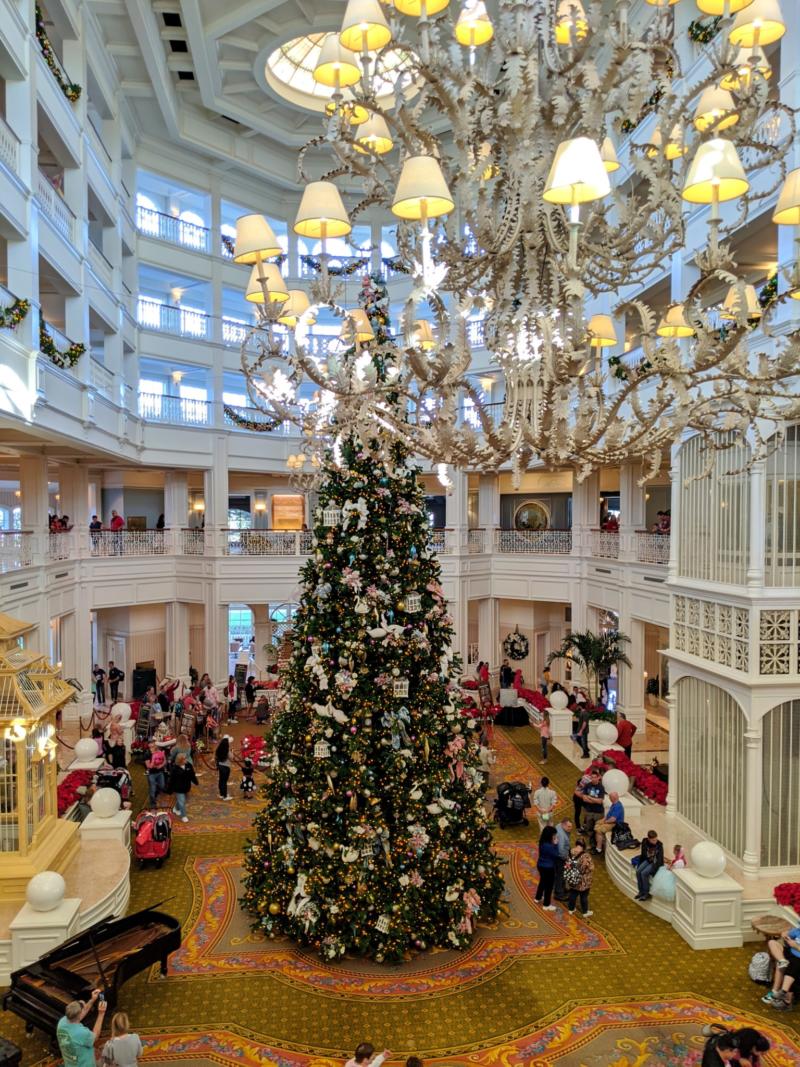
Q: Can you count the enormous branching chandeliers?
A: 1